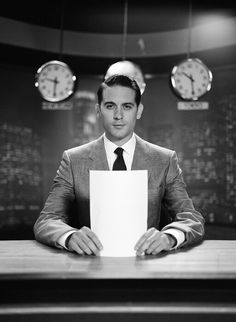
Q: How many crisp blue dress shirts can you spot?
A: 0